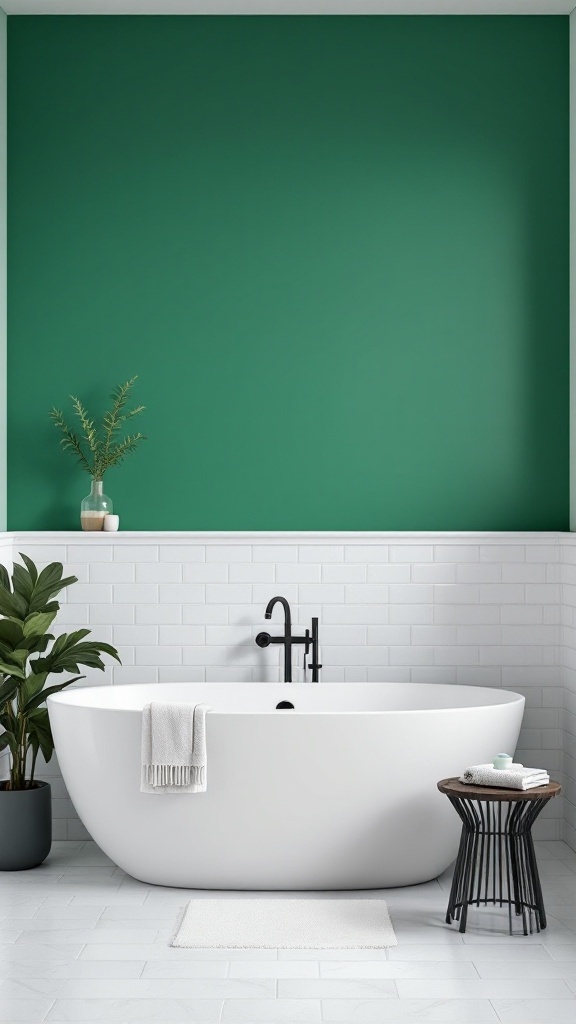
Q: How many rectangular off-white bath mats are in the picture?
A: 1